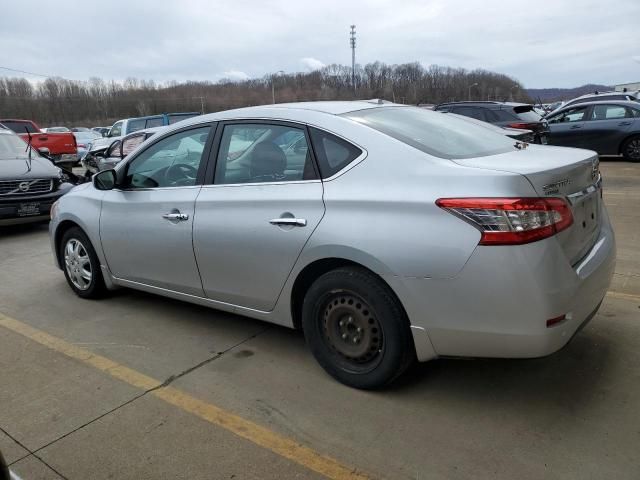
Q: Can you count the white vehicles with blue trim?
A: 1